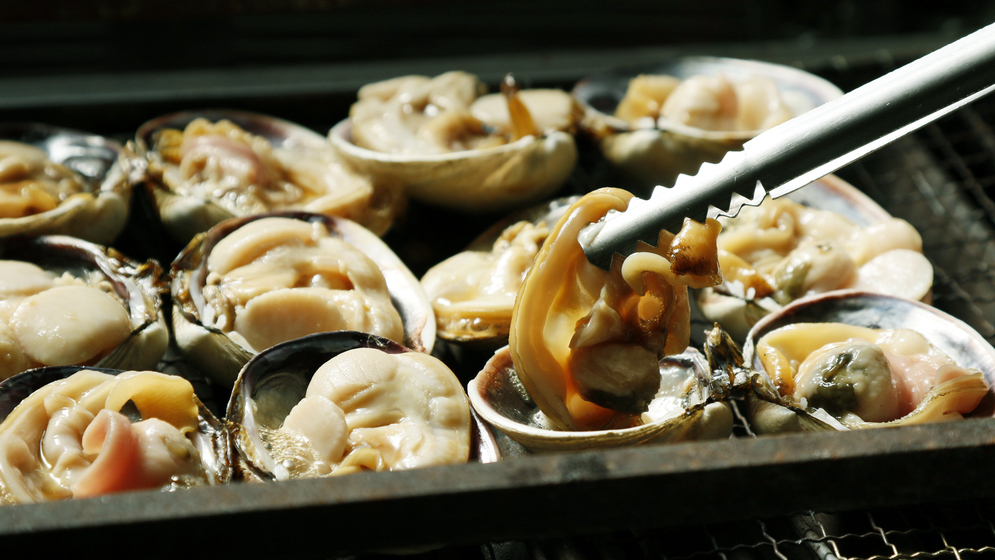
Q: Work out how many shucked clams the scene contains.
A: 12